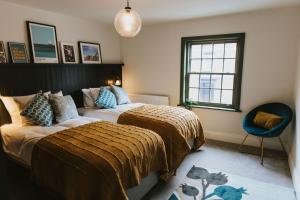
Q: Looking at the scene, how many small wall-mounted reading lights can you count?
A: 1